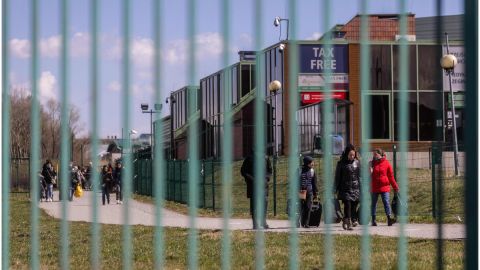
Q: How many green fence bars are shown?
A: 13